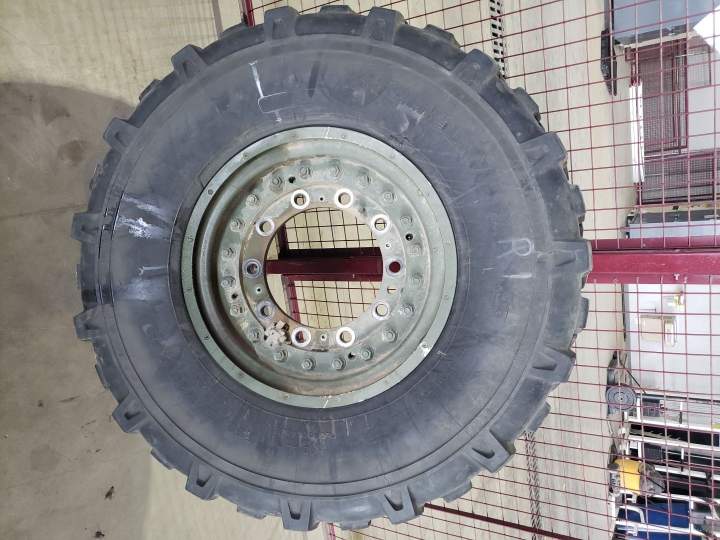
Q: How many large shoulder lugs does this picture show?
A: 15